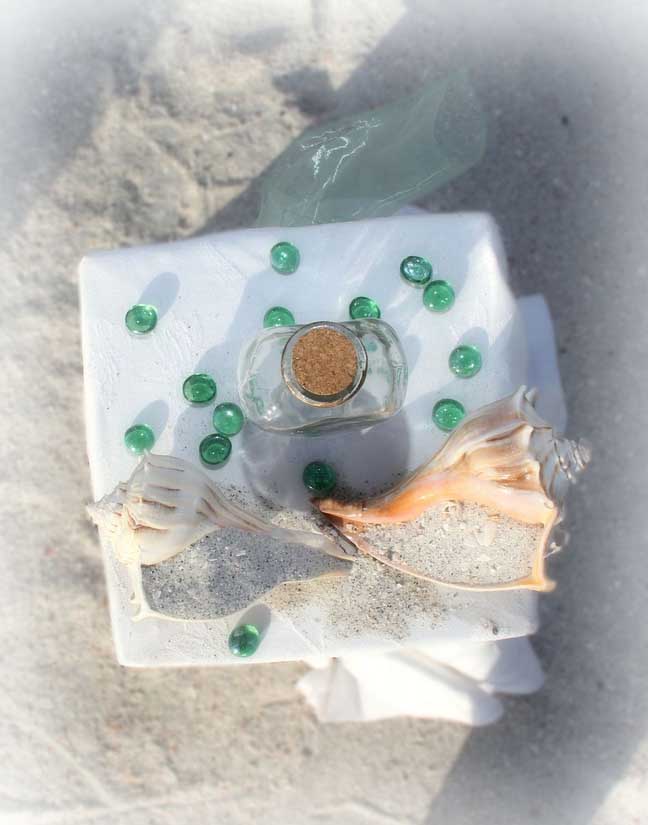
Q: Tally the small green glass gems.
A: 14